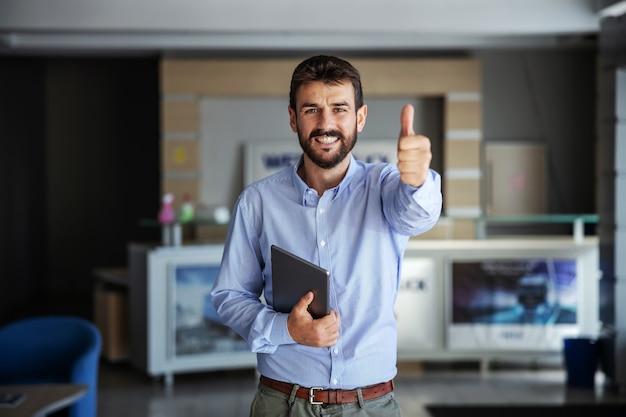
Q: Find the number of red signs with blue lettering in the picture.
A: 0